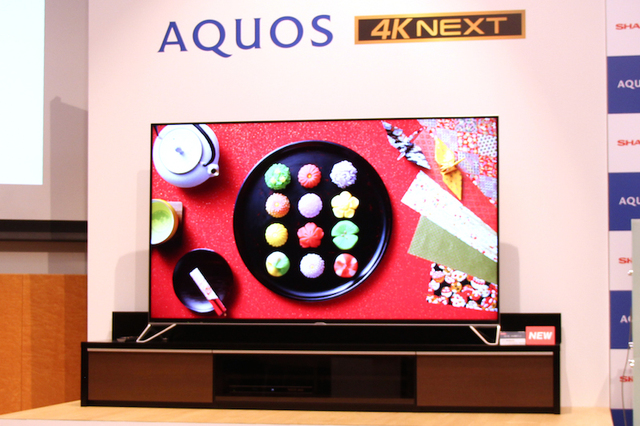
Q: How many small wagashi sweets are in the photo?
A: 12